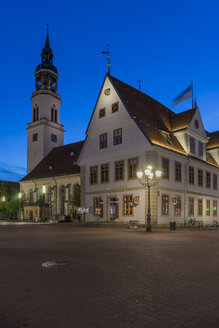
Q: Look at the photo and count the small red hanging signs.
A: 2